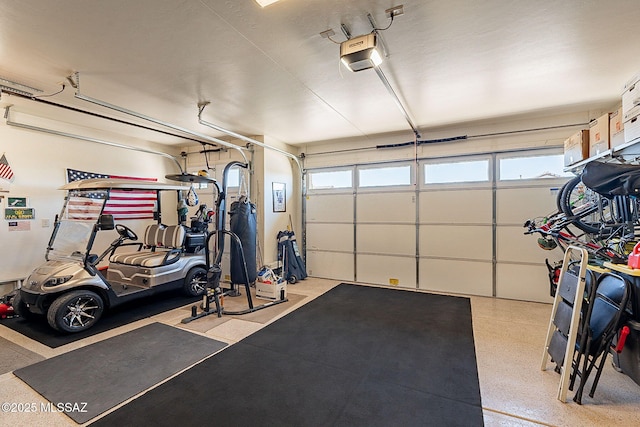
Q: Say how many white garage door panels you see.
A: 12